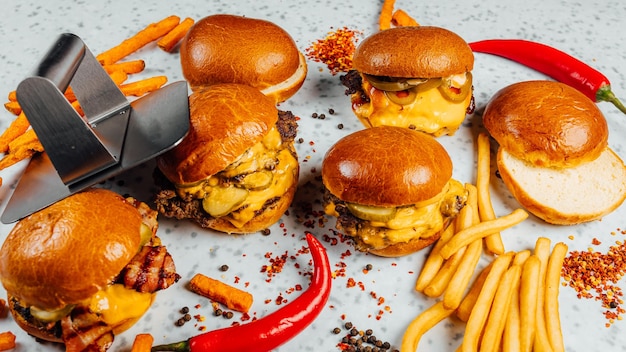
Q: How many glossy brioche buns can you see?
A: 6